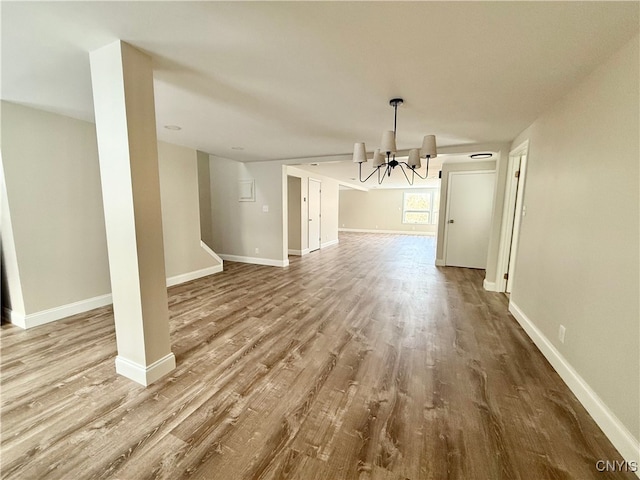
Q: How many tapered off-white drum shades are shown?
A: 5